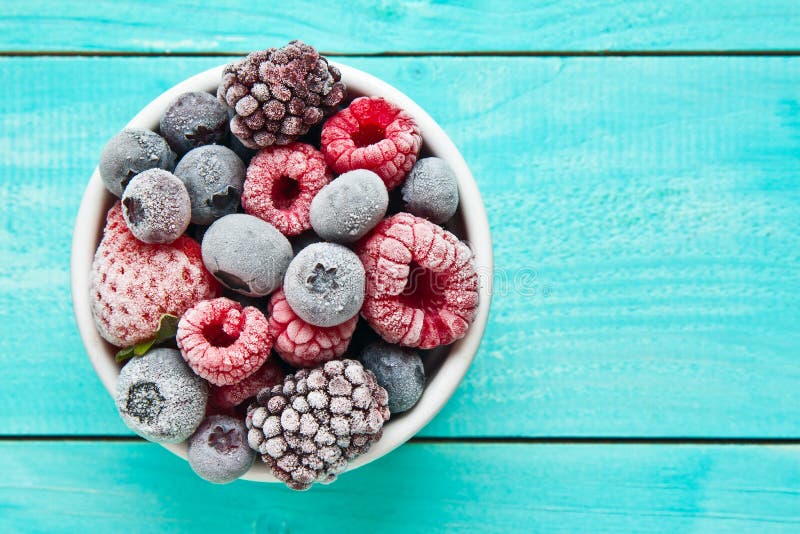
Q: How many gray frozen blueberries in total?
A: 11